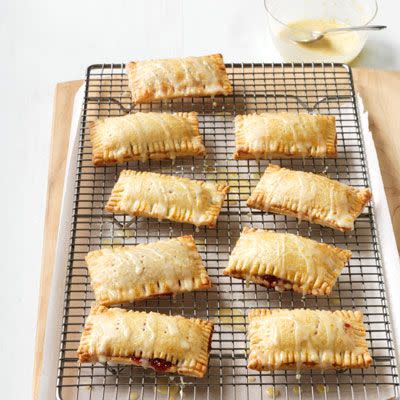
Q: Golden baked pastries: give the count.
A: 9